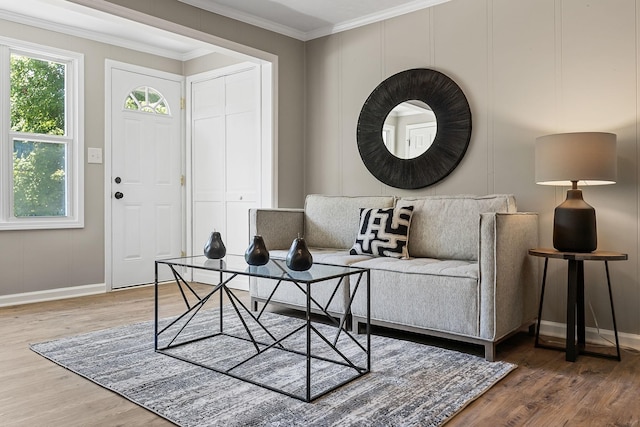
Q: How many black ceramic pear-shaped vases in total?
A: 3